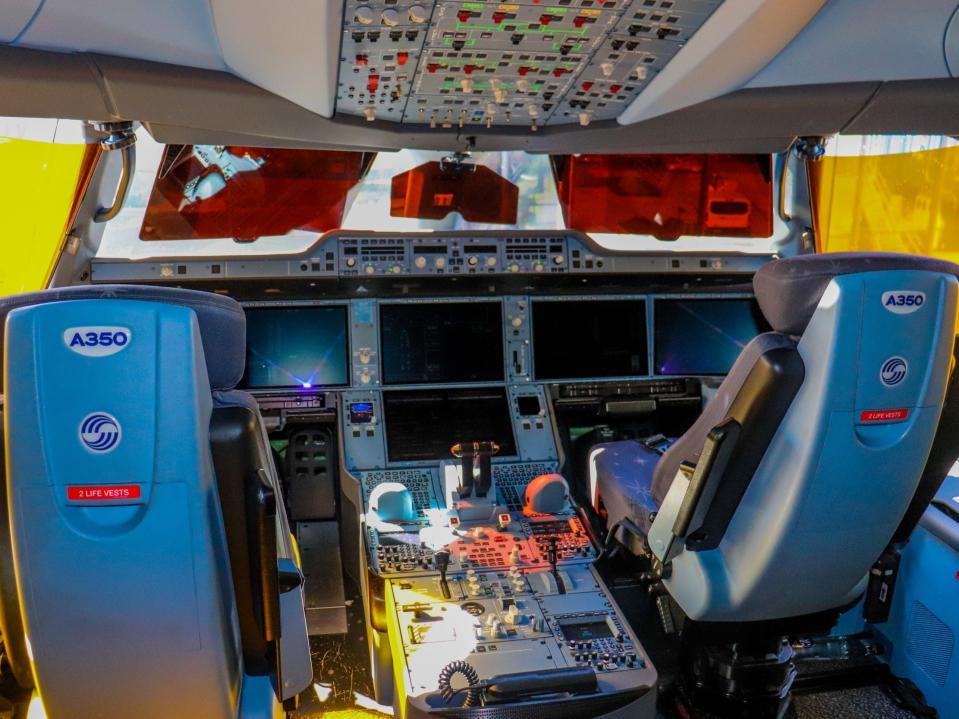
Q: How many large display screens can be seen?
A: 5